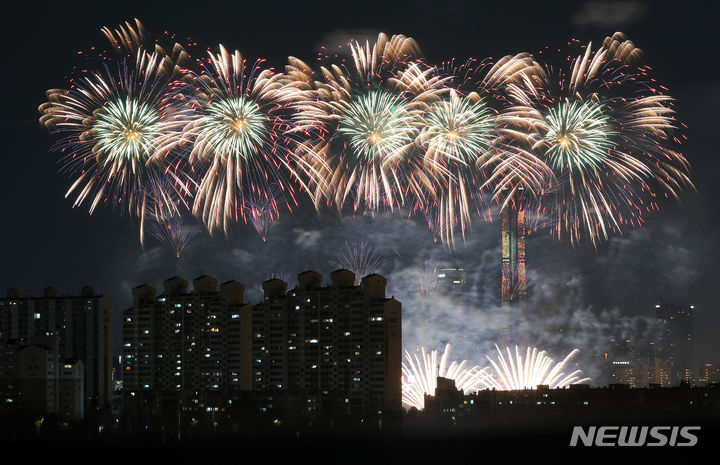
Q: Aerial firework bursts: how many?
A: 5